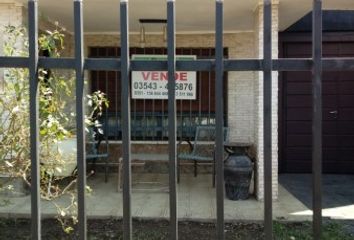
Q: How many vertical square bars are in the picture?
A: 7